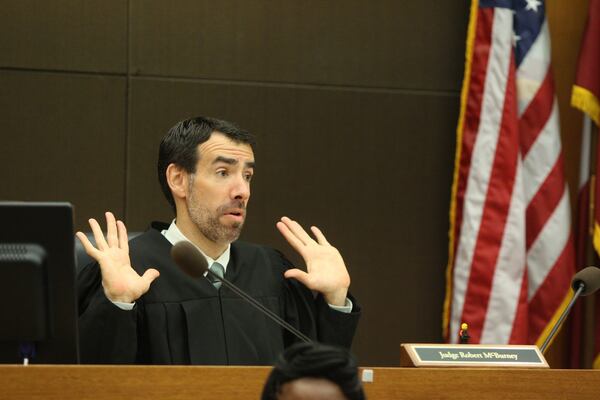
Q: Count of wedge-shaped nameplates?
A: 1